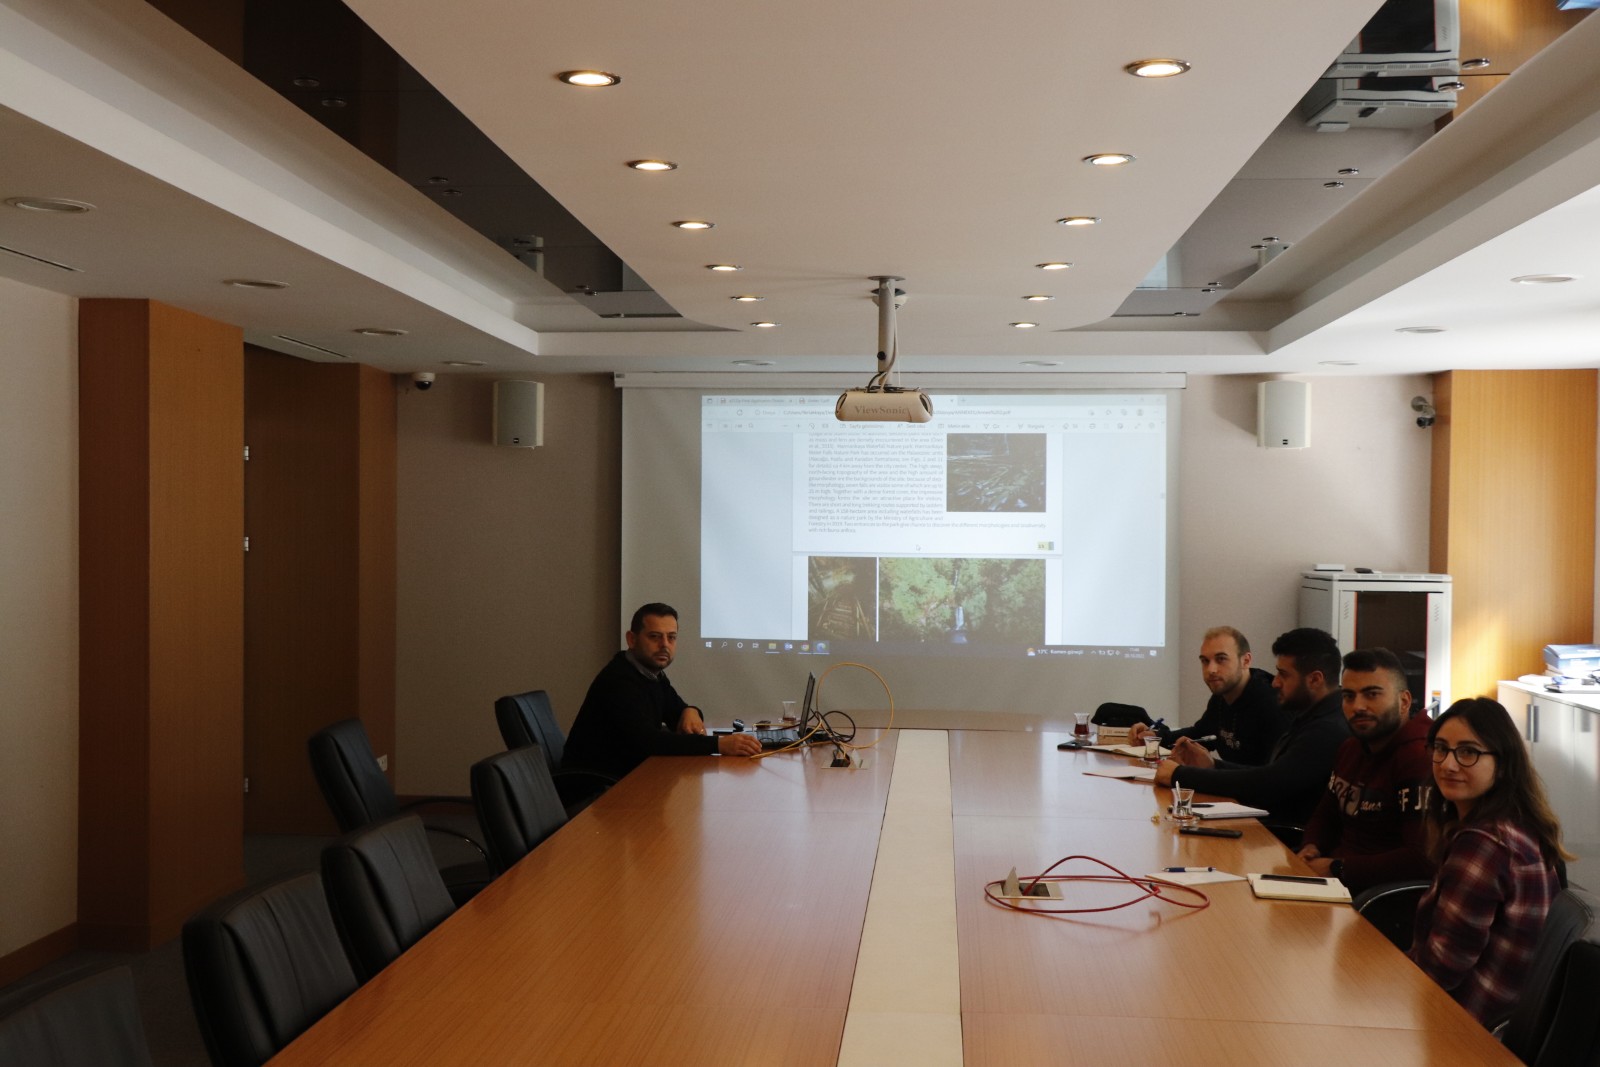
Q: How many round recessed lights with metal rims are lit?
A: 12